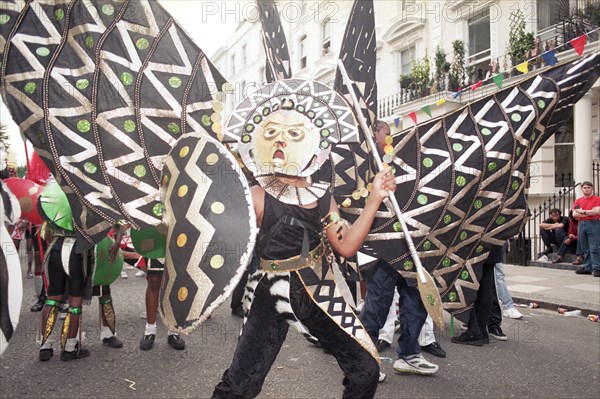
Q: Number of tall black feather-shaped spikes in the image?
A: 2